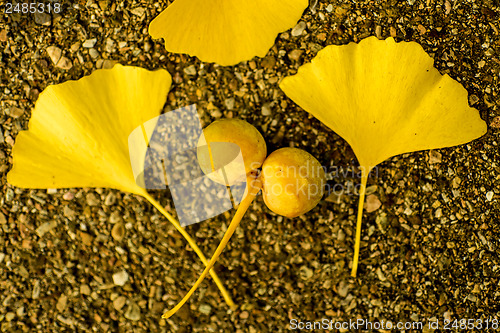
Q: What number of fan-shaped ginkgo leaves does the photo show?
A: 3